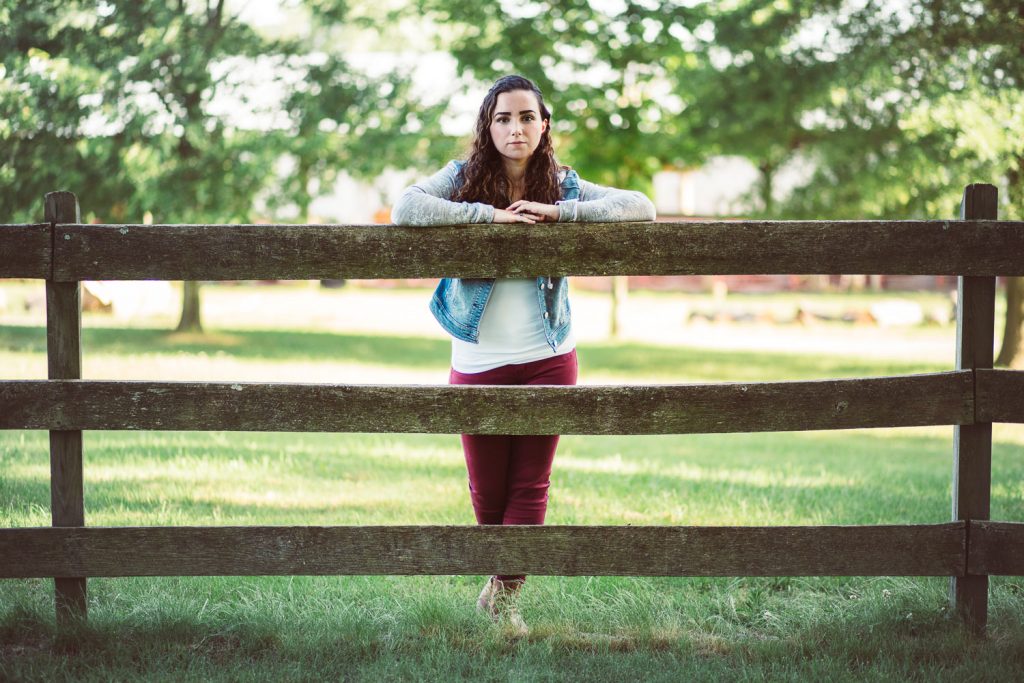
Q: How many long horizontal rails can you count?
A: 3